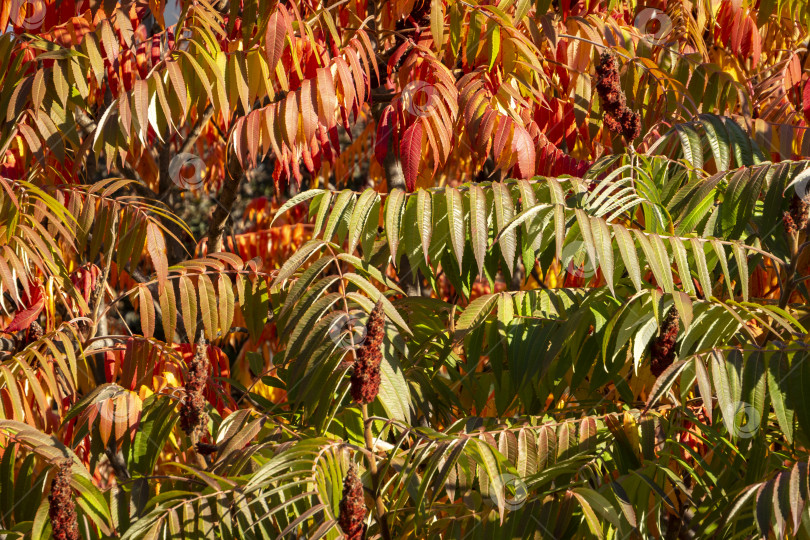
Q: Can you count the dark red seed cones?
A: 7